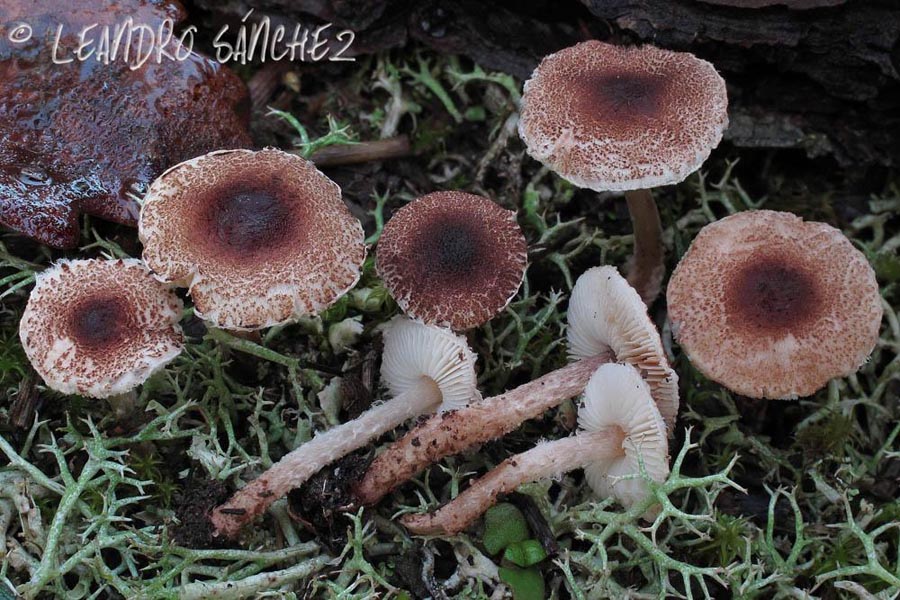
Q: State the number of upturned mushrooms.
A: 3